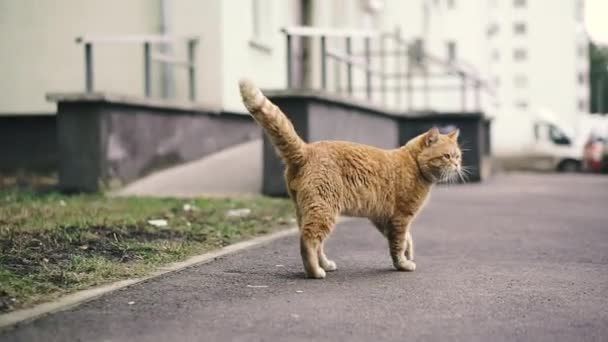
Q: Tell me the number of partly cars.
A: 2